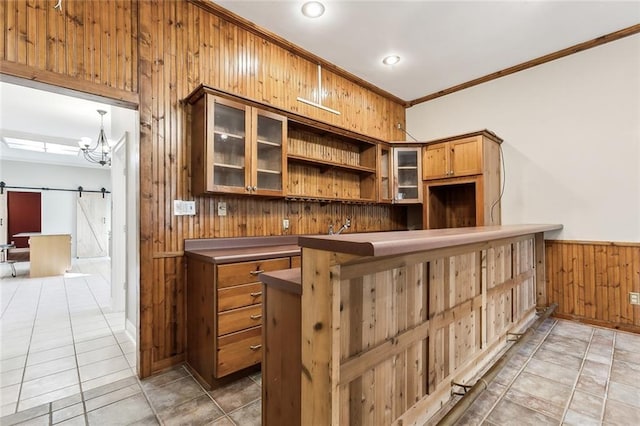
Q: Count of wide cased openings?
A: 1